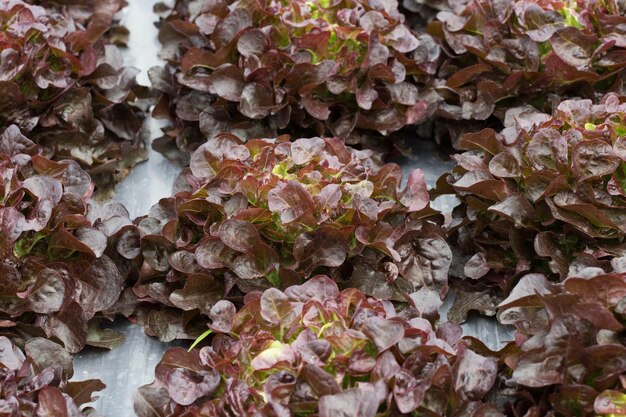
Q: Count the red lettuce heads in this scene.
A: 9